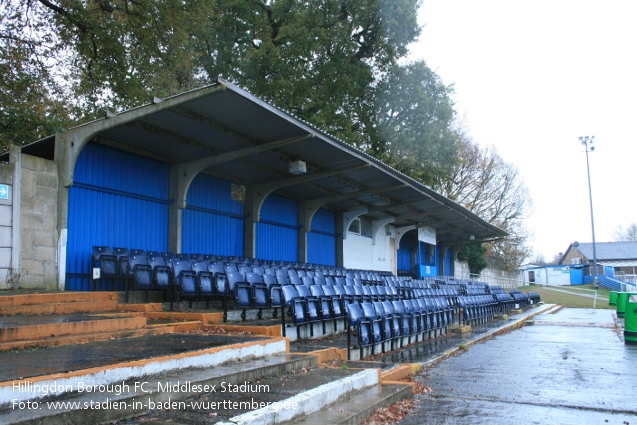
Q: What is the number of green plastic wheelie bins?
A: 3